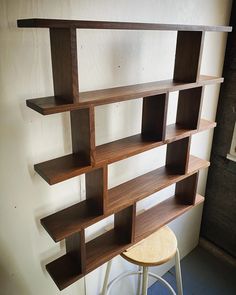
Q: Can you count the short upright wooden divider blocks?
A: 10